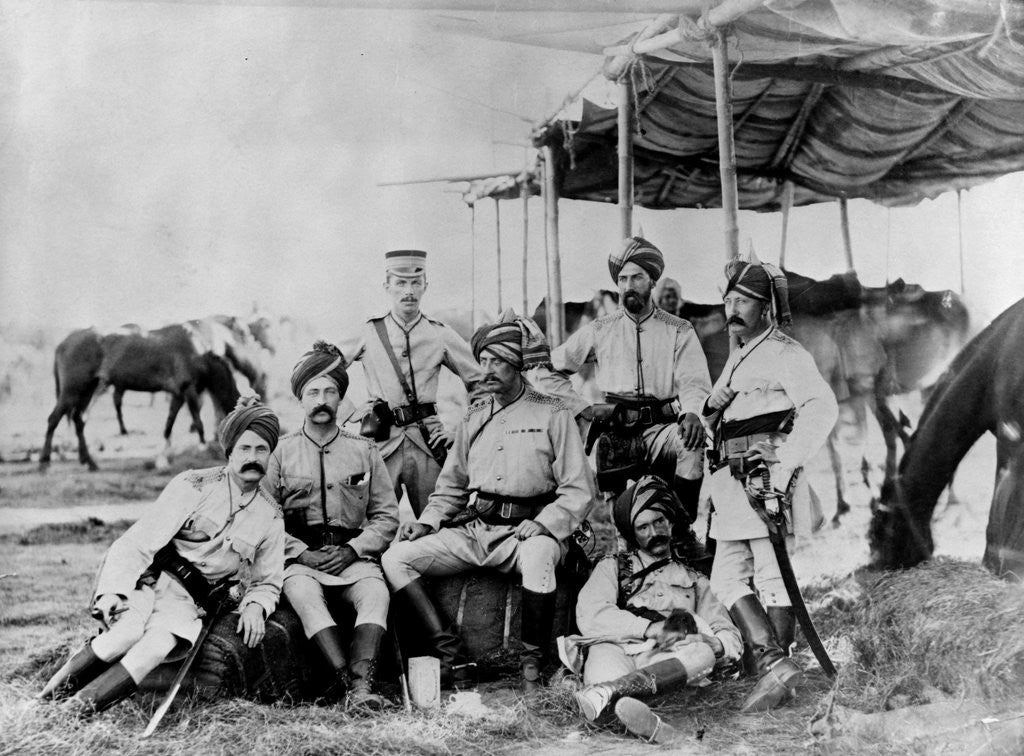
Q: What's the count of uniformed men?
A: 7